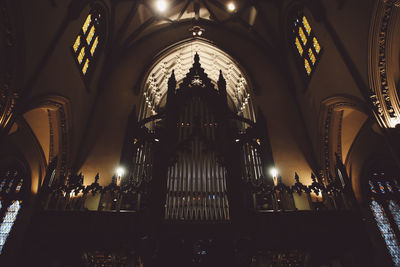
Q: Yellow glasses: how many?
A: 12